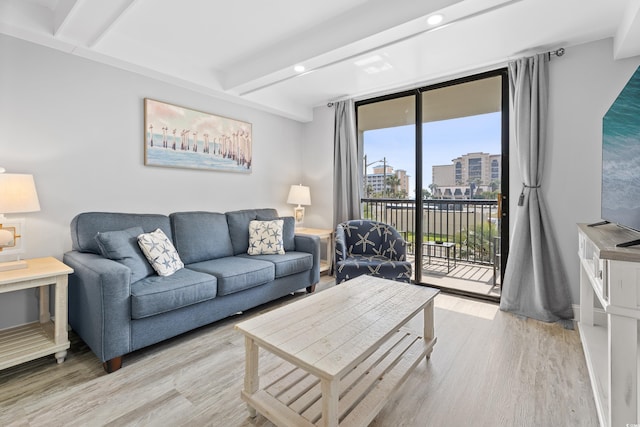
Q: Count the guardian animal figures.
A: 0